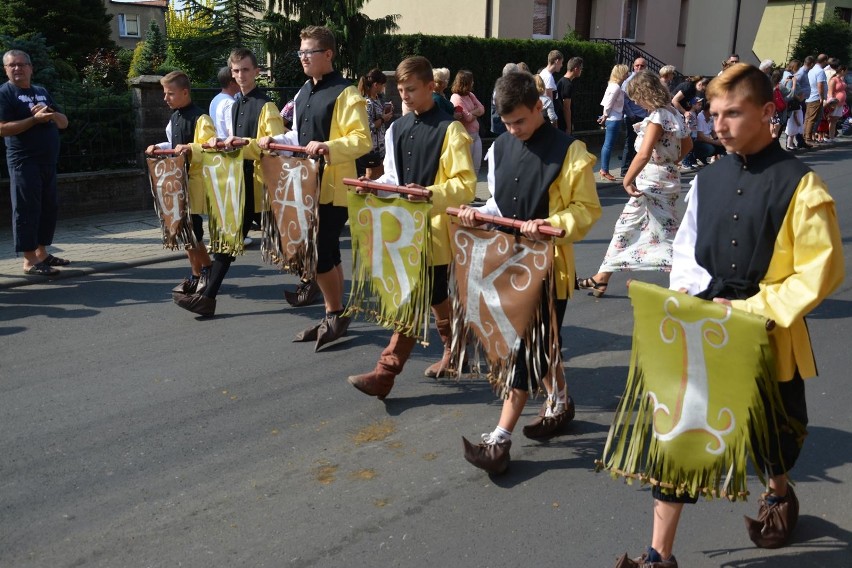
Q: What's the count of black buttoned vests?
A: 6